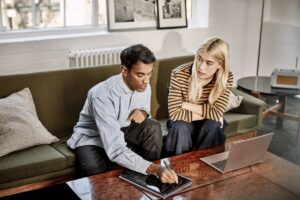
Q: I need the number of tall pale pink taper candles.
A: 0